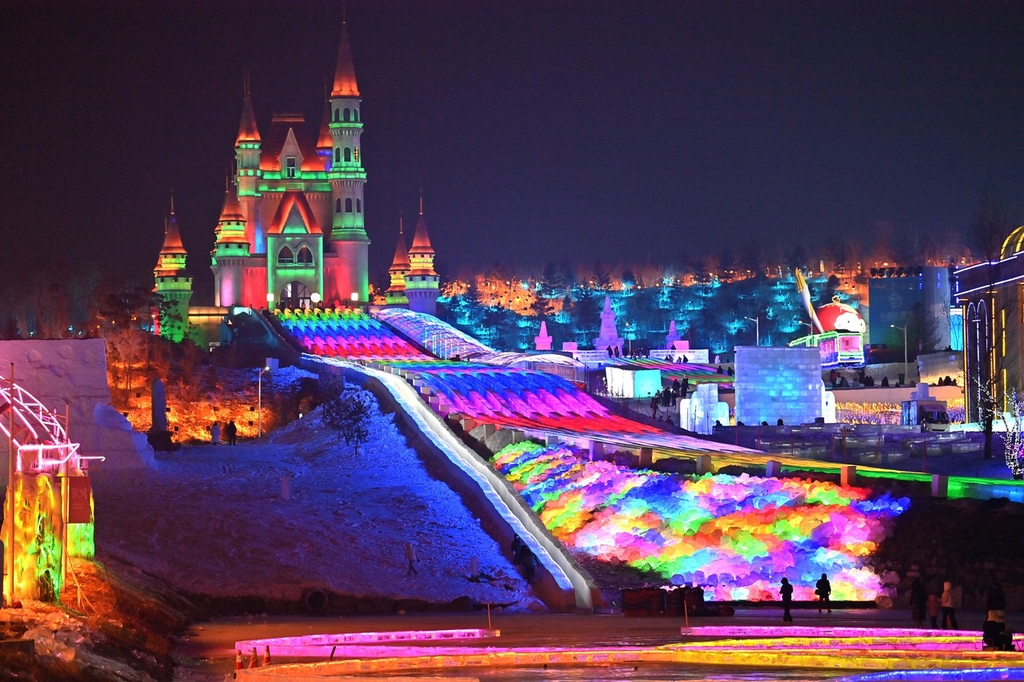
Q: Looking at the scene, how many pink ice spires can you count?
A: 3